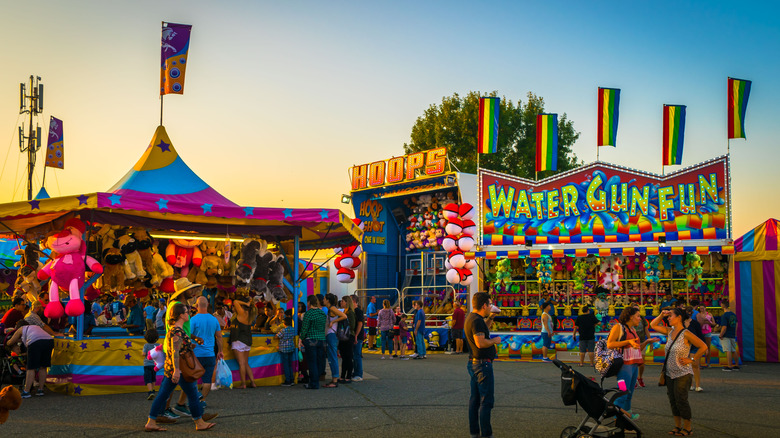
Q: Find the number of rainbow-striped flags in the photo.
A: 5